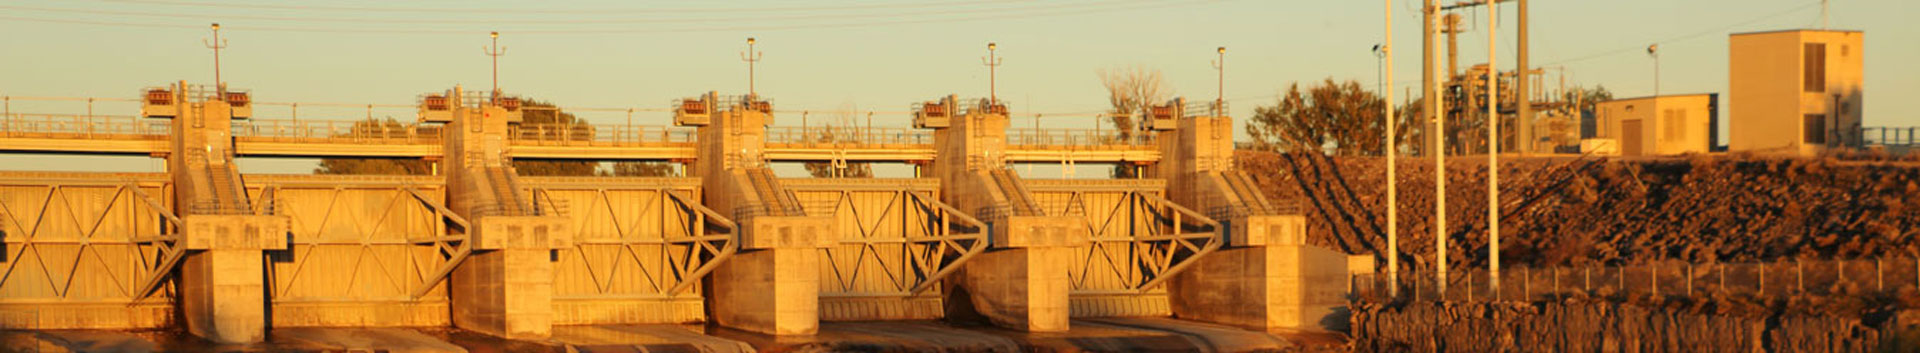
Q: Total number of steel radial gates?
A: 5